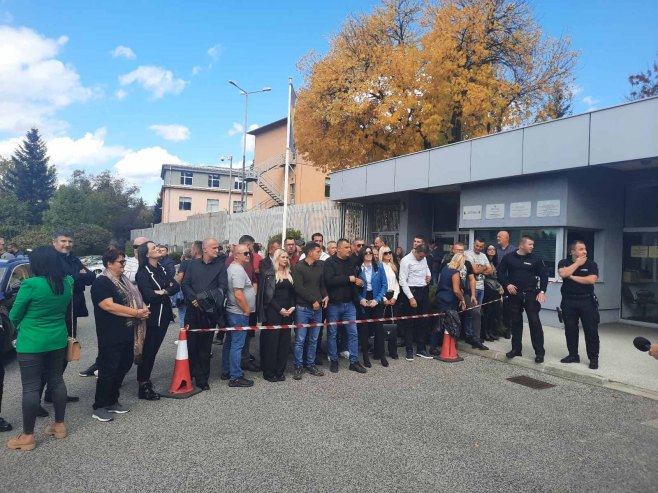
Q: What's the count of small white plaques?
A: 4